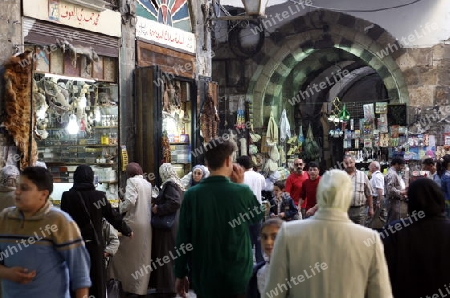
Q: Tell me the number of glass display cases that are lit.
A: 2